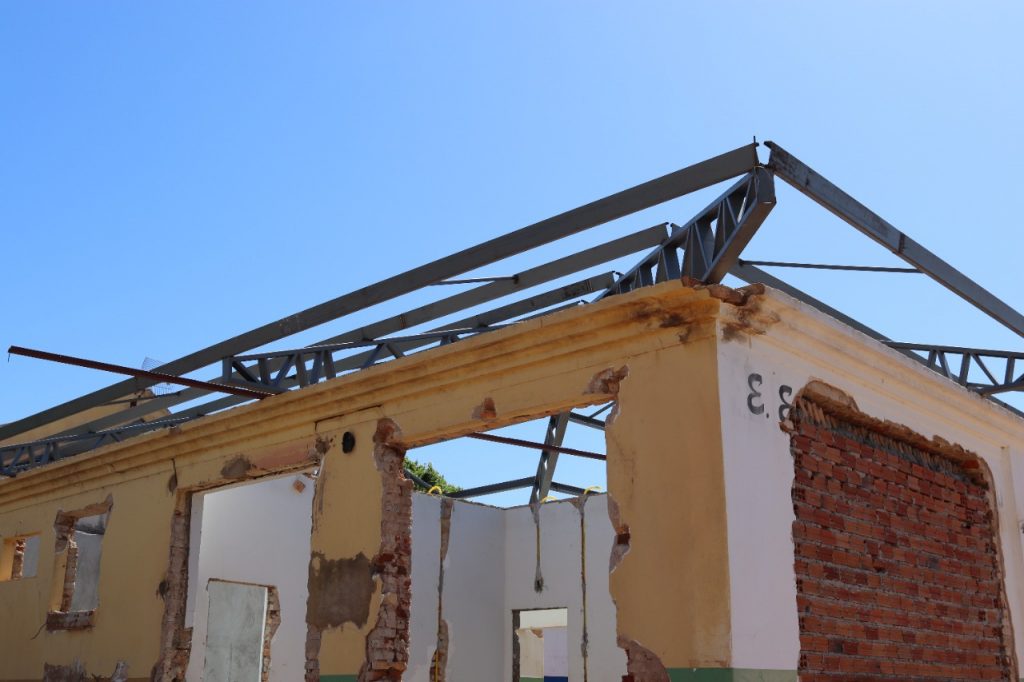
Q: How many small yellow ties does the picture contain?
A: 3